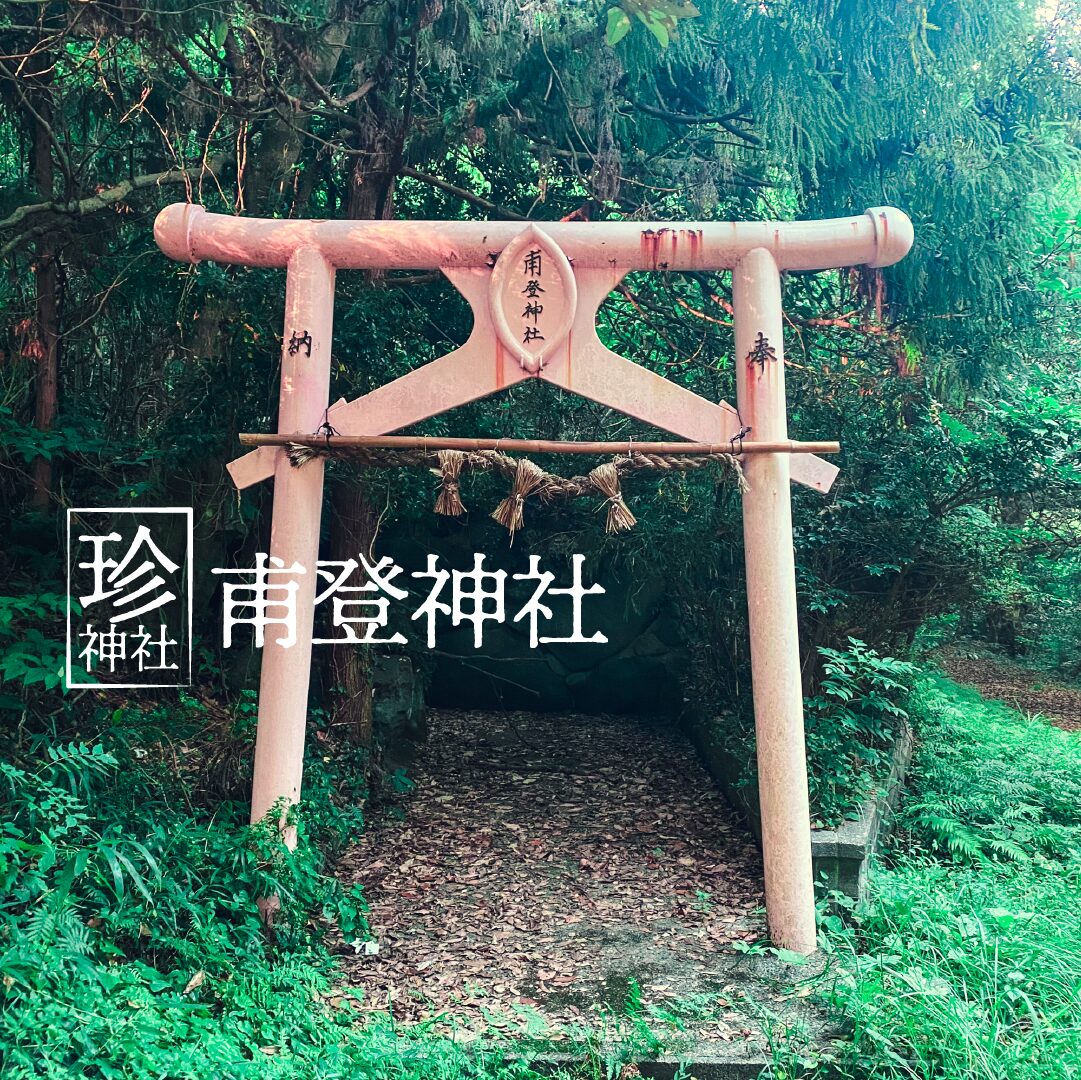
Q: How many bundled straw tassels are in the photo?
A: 3